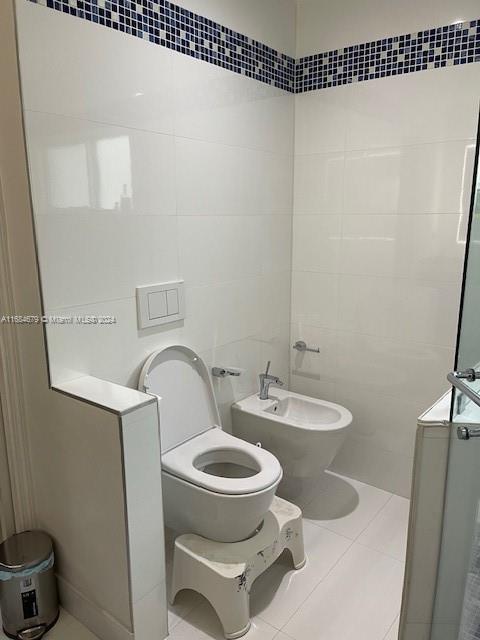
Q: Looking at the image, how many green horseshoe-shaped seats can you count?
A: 0